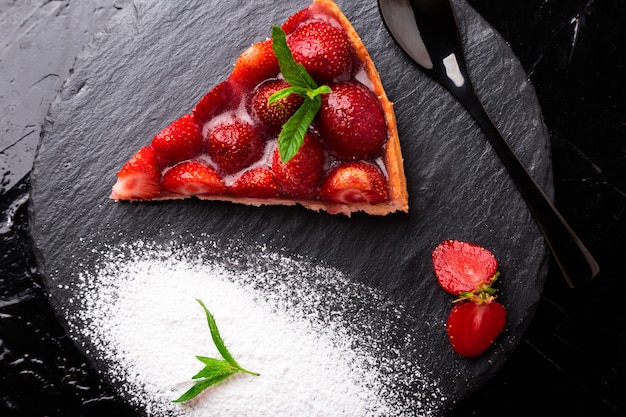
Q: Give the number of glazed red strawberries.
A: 13